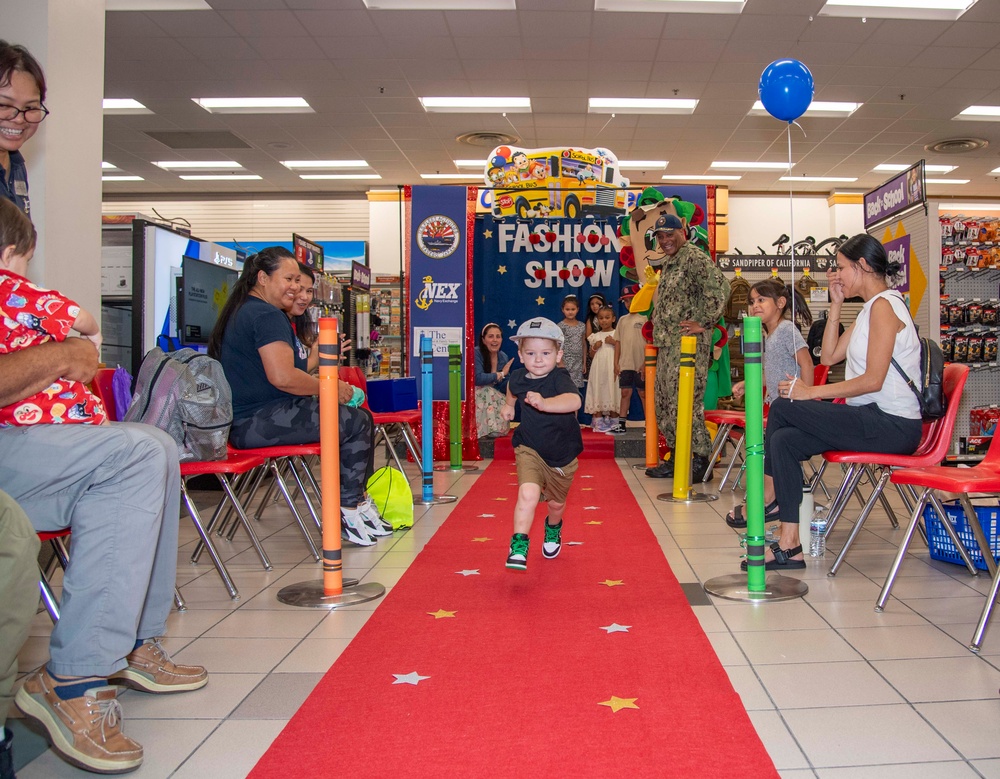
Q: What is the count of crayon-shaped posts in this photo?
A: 6